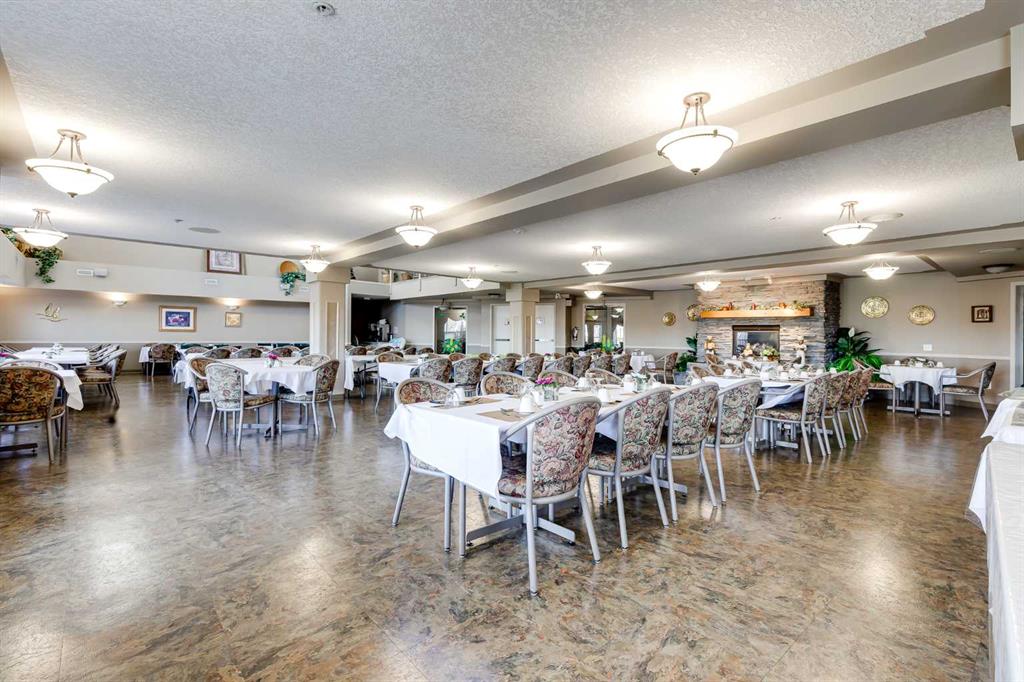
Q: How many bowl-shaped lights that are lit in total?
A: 11